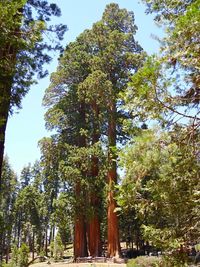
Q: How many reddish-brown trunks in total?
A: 3